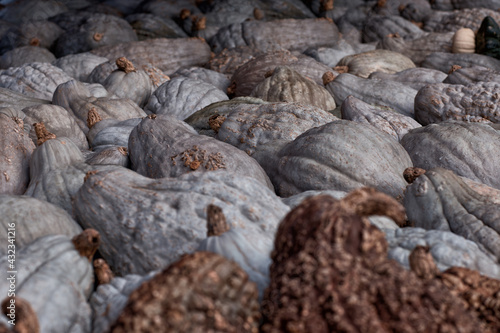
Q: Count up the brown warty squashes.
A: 3